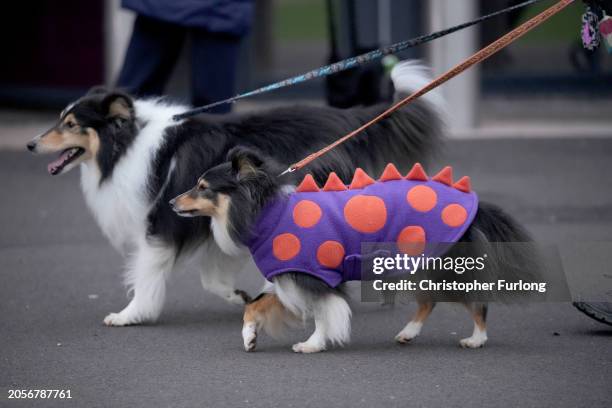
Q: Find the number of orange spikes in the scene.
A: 7